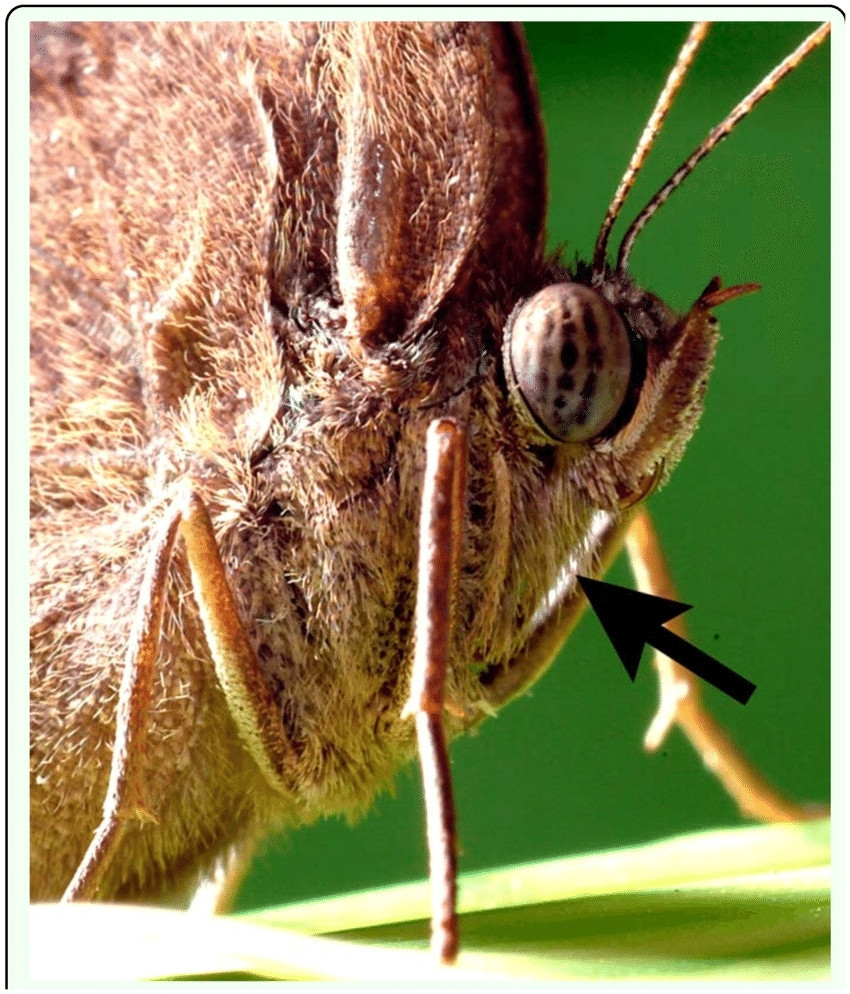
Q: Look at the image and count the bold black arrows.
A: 1